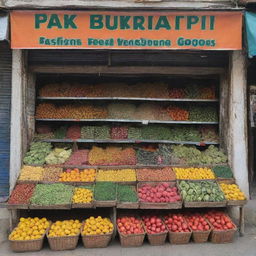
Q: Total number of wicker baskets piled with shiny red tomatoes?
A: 5